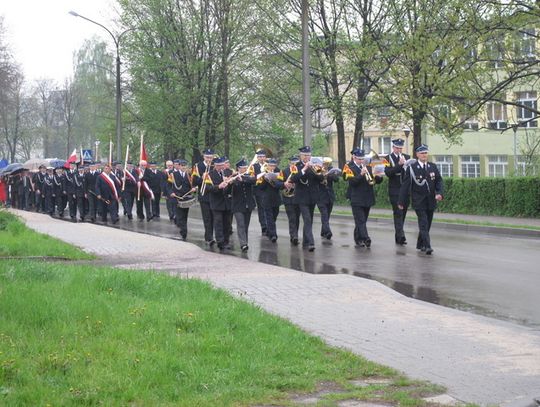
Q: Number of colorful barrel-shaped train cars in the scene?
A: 0